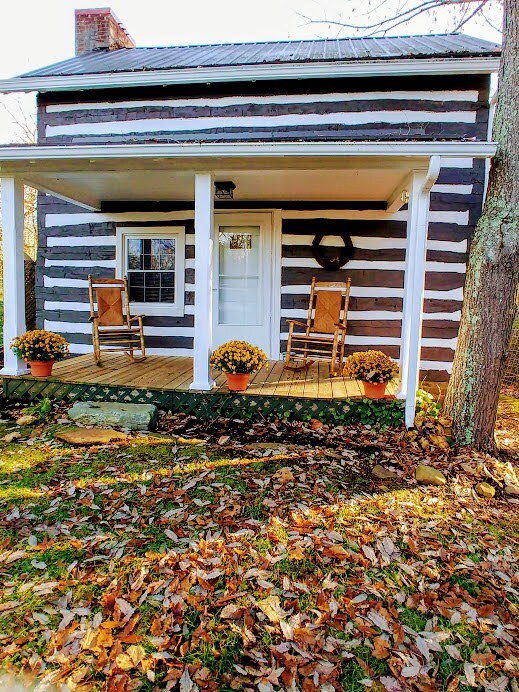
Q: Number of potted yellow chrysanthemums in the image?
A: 3